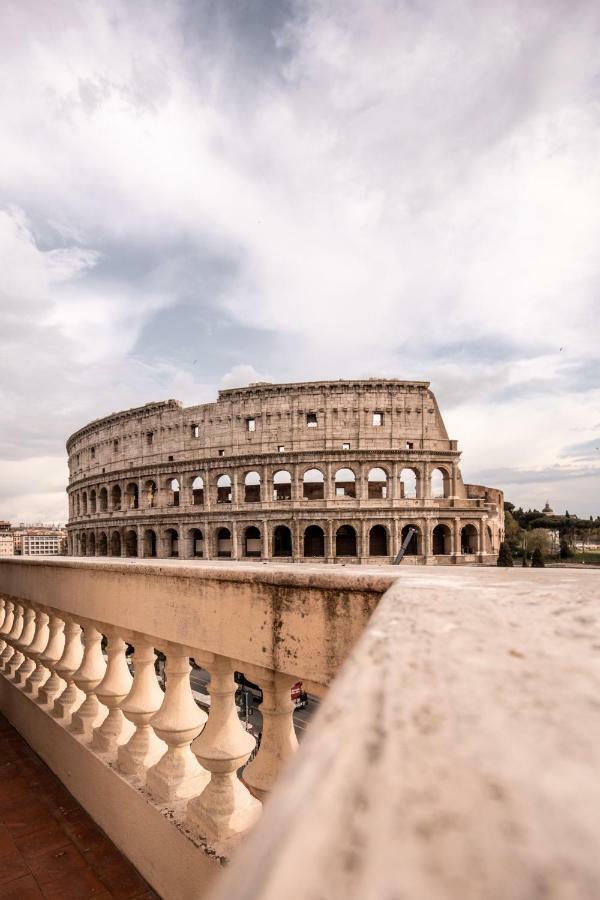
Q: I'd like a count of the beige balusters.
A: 13